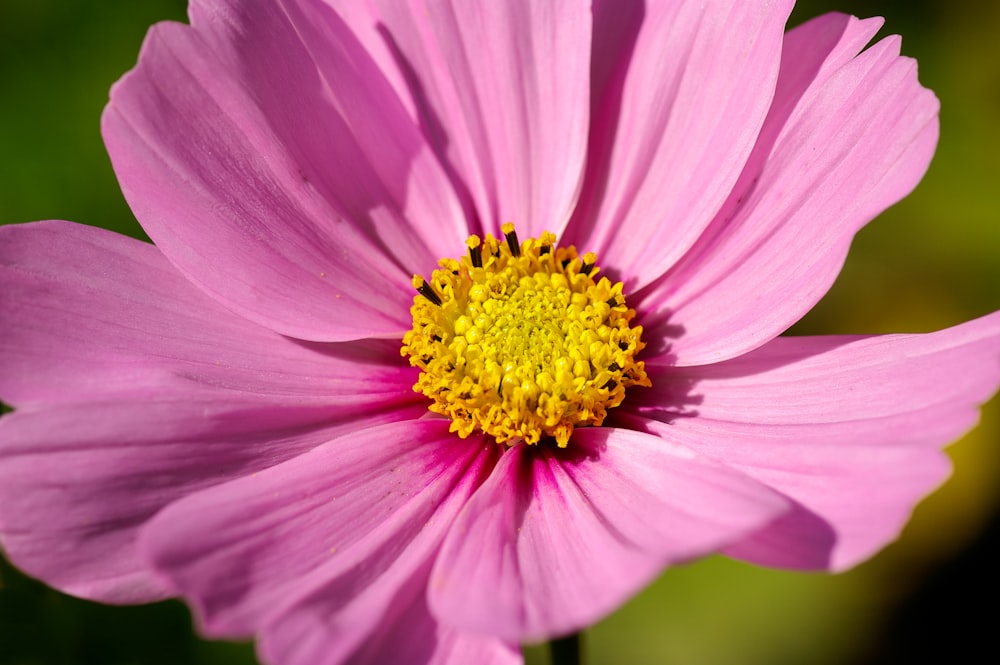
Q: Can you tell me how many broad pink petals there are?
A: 8